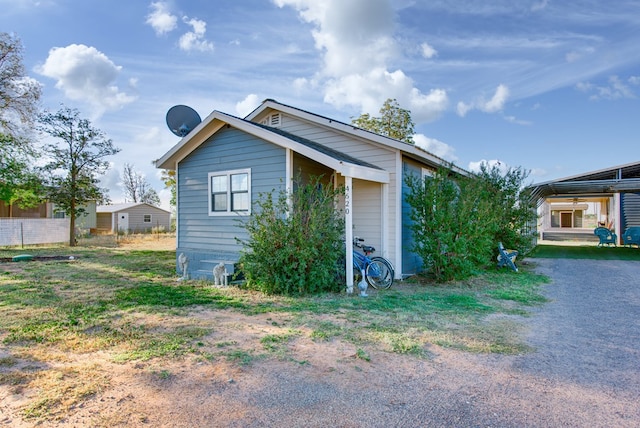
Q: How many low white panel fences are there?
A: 1